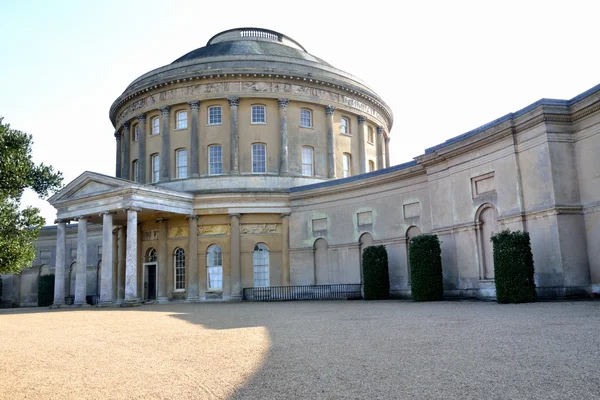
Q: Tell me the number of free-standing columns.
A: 4